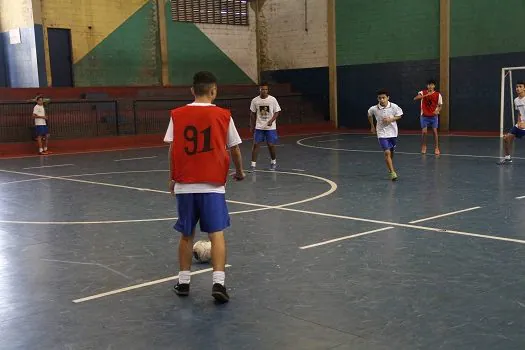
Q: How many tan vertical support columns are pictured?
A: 3